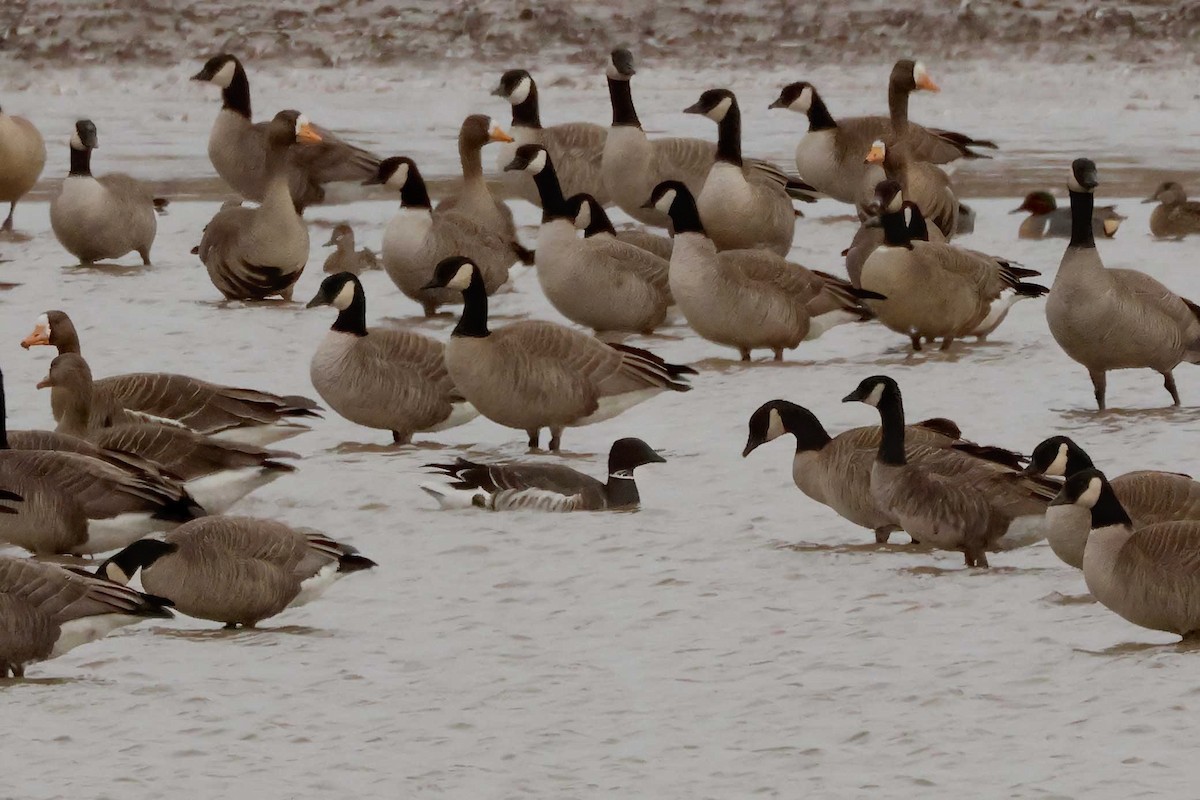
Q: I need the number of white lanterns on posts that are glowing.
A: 0